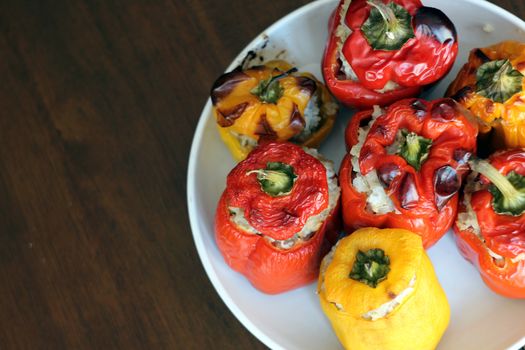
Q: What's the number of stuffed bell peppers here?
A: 7